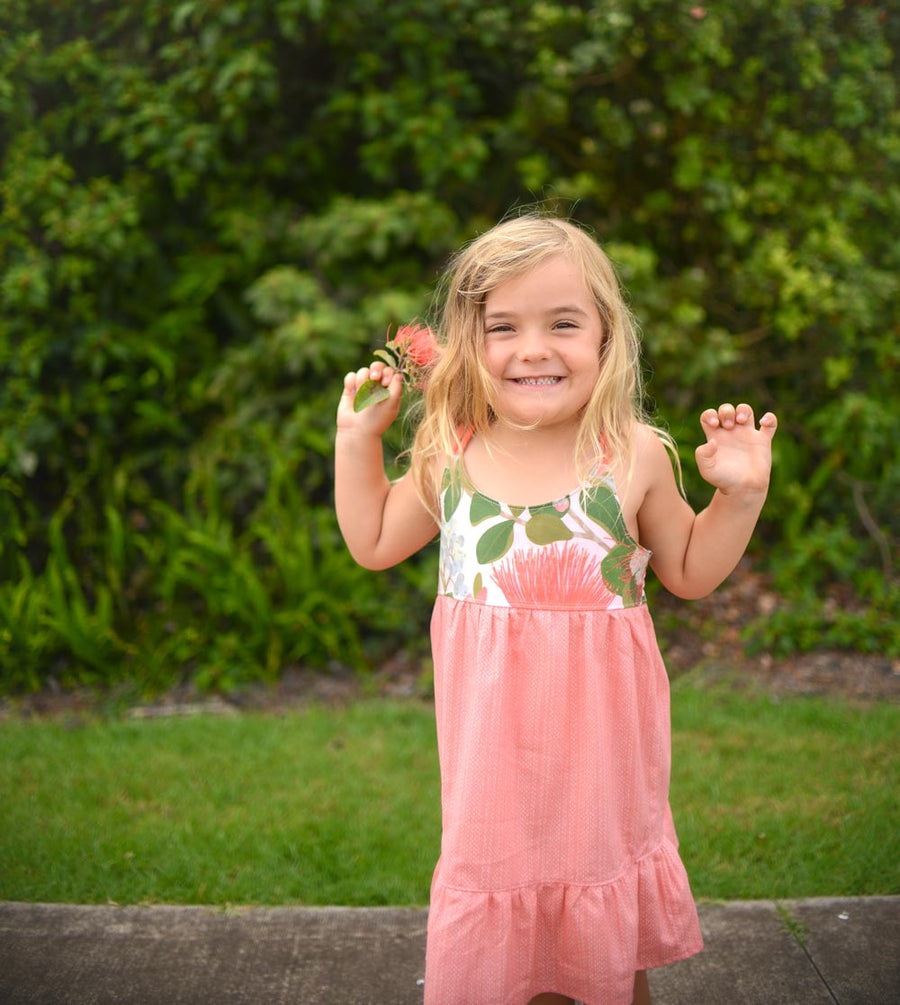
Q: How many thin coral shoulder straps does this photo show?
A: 2